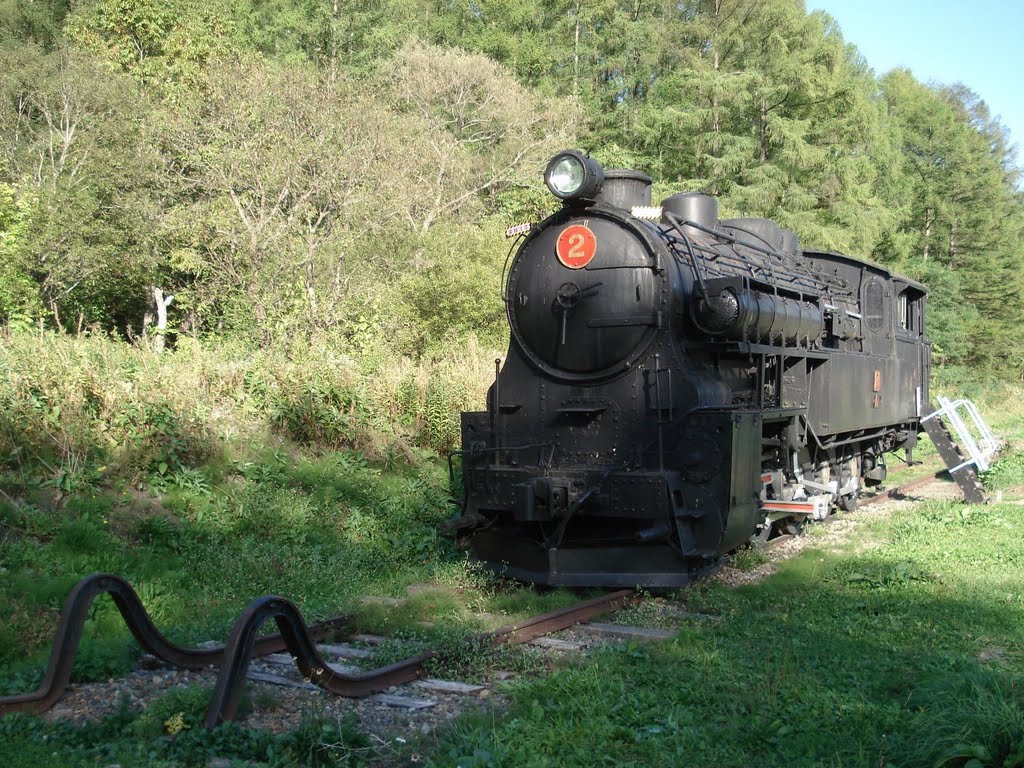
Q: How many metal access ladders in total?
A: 1